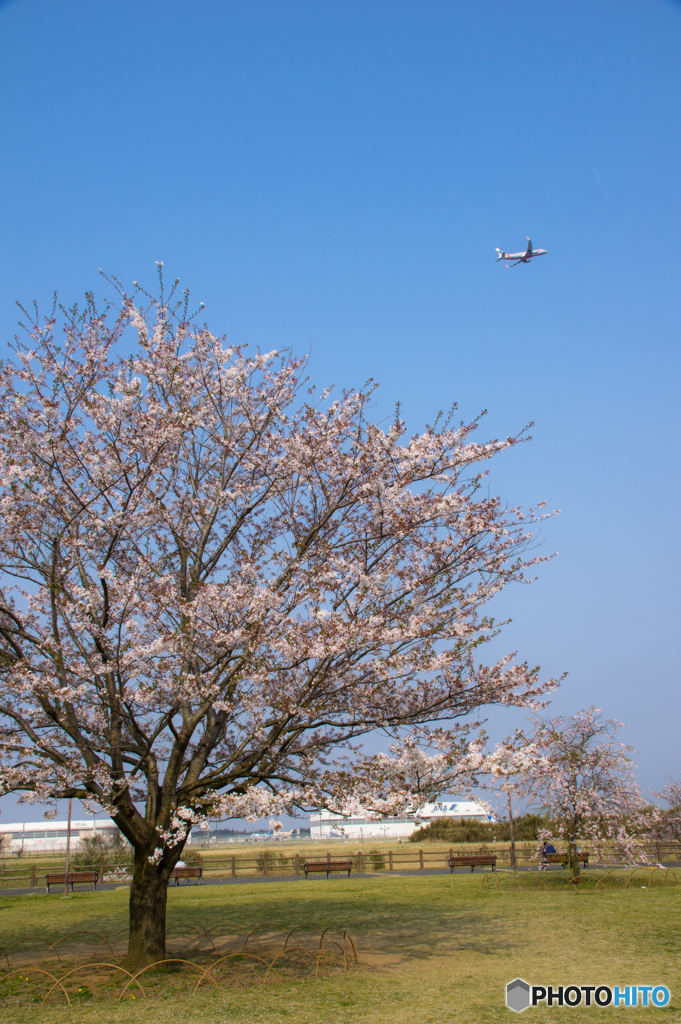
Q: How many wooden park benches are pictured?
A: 5